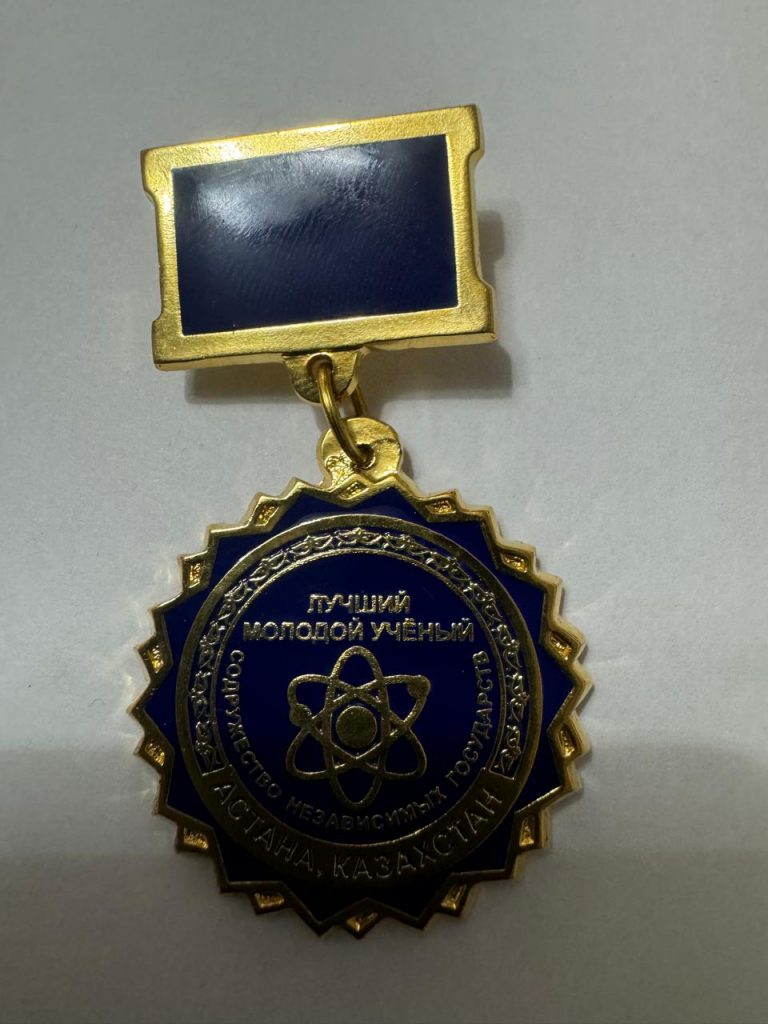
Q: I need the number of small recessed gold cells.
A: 14